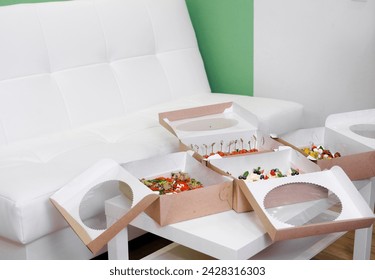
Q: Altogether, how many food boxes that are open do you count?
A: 4